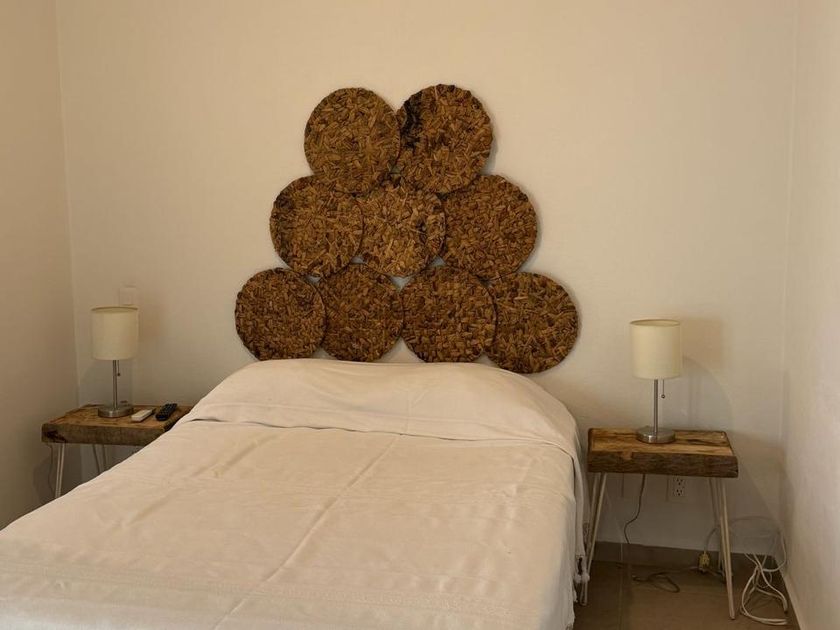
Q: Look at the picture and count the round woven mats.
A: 9